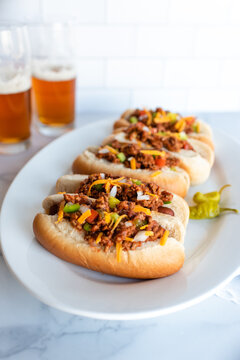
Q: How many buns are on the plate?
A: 5